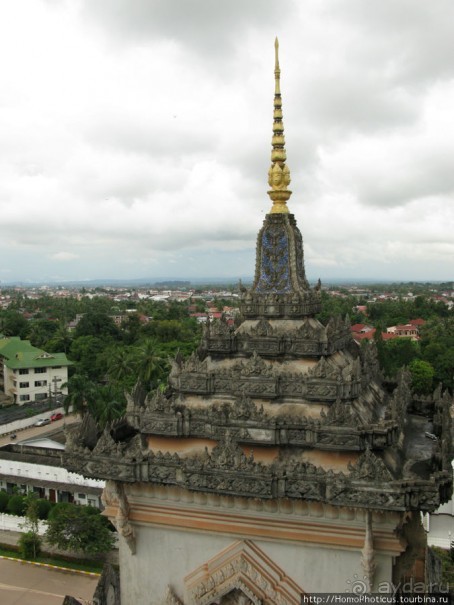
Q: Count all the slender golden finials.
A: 1